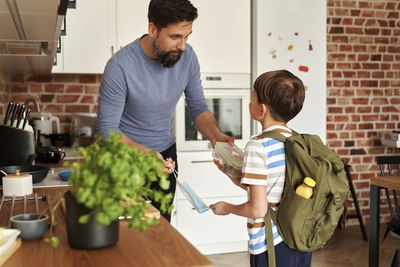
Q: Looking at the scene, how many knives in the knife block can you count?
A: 4